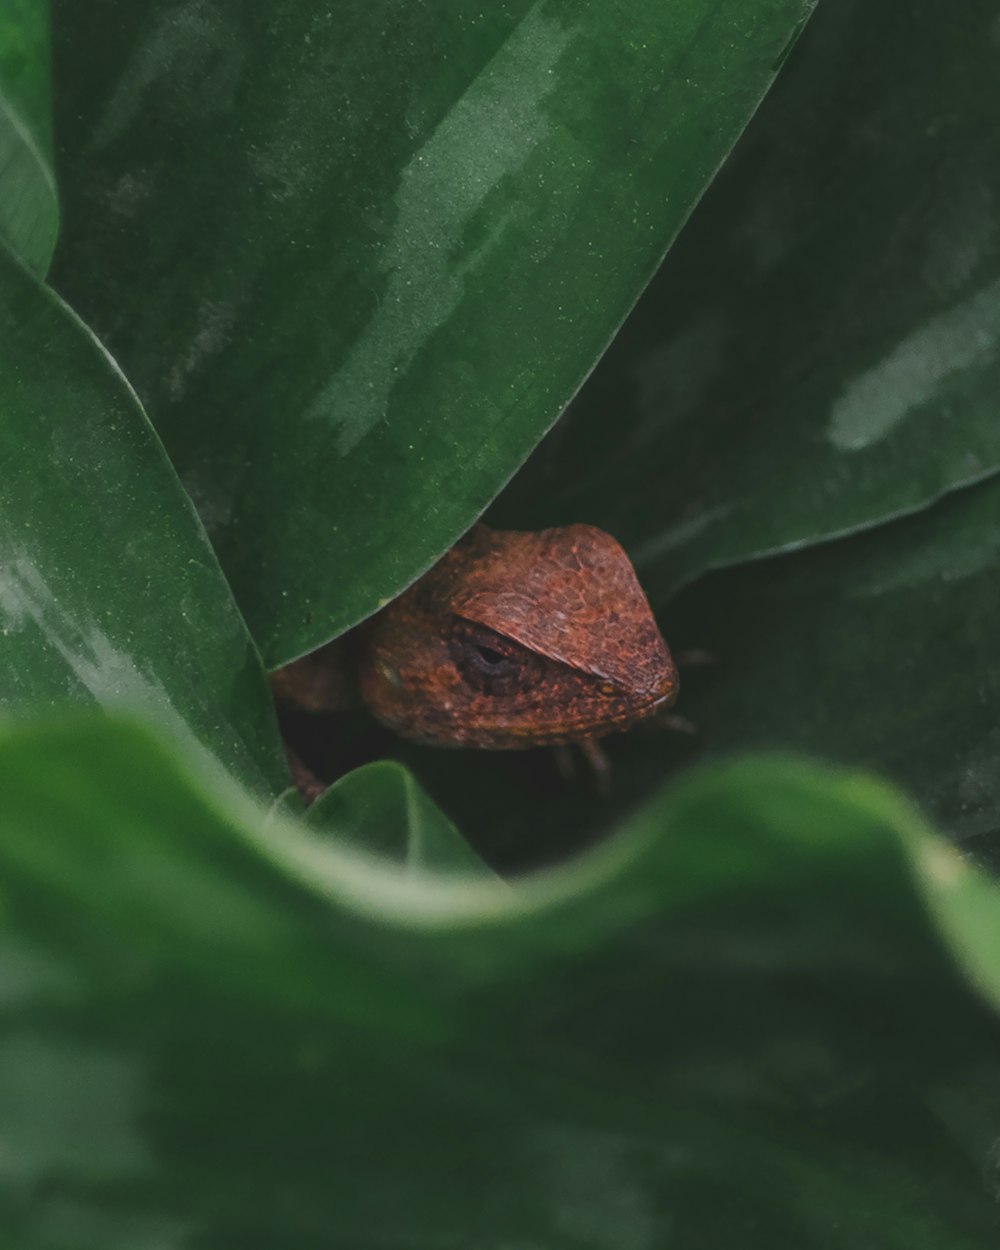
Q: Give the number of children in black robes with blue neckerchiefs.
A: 0